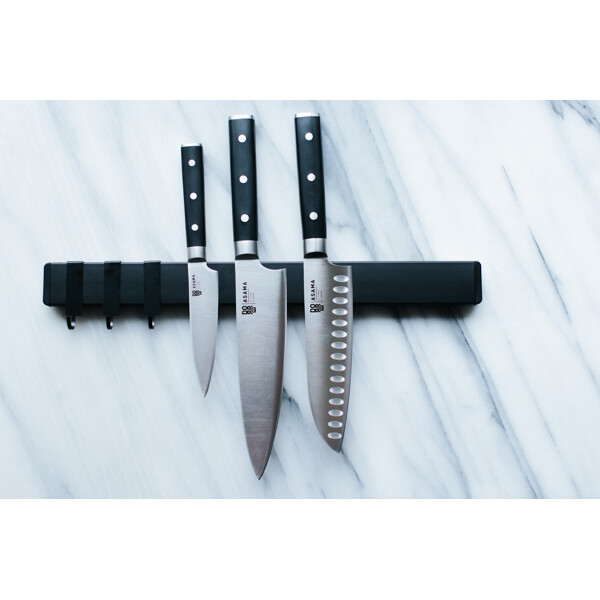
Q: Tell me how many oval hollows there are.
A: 15